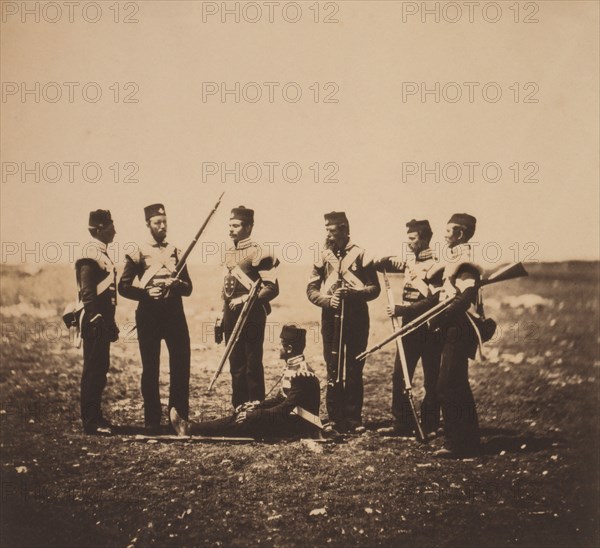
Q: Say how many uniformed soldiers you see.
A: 7